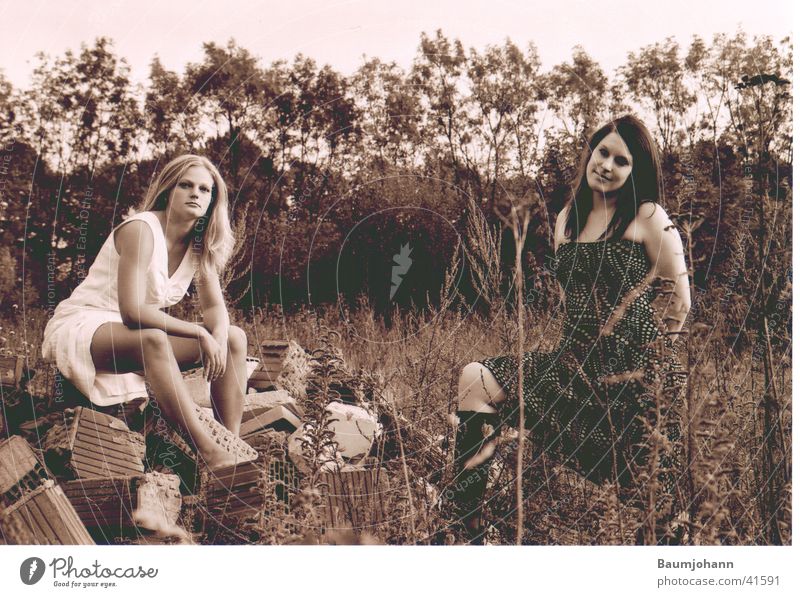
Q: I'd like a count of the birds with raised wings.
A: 0